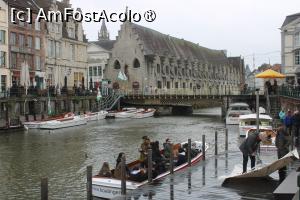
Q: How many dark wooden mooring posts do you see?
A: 9